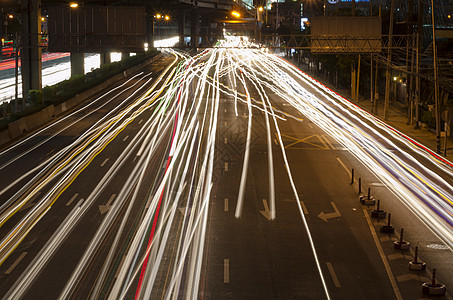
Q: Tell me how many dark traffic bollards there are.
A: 8